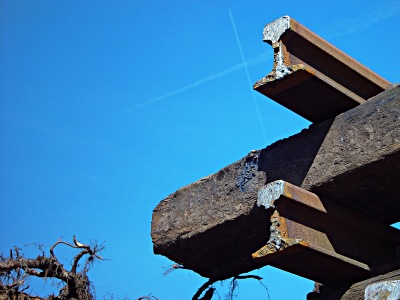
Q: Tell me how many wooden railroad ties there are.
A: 2